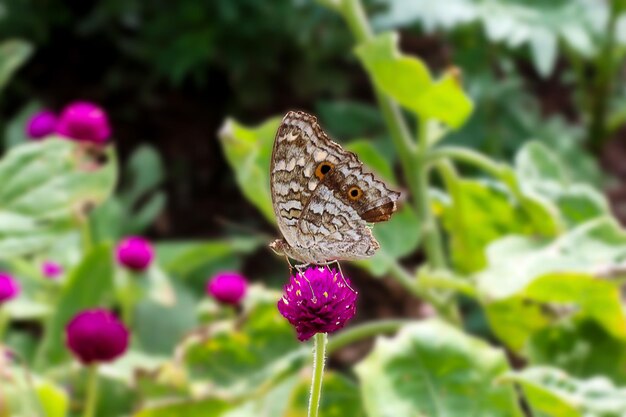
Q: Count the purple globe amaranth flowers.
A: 8